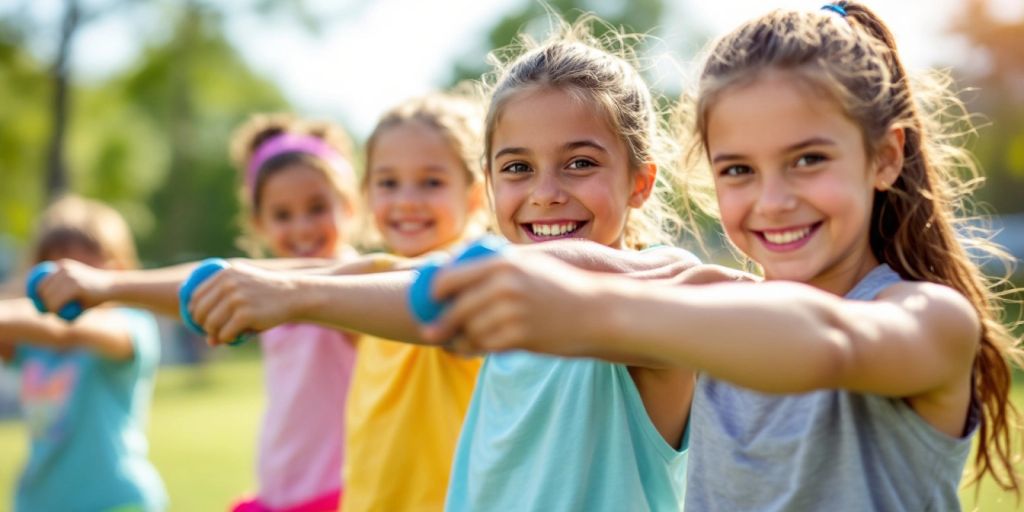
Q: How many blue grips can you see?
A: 3